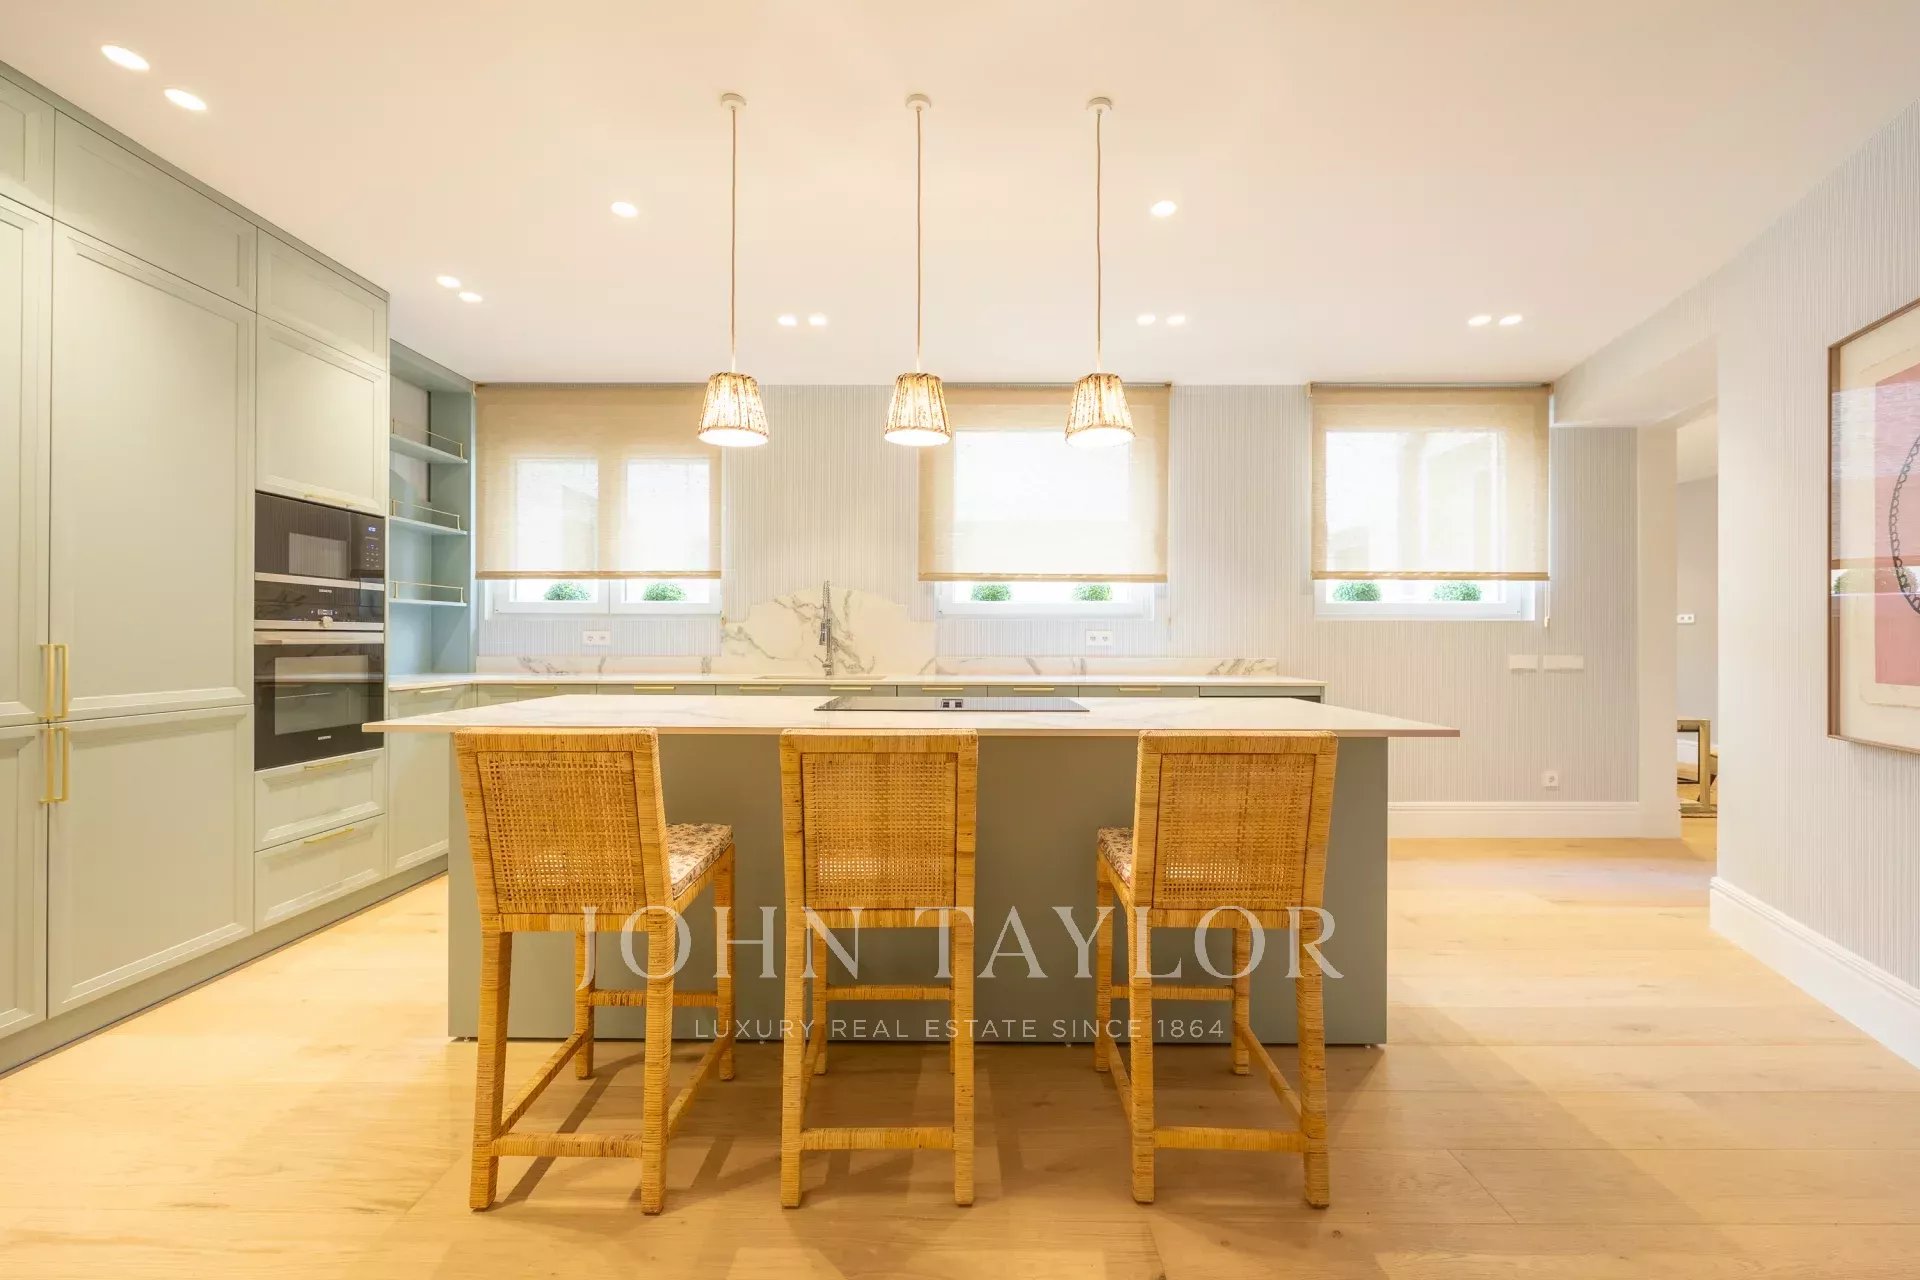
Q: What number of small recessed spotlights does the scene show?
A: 12